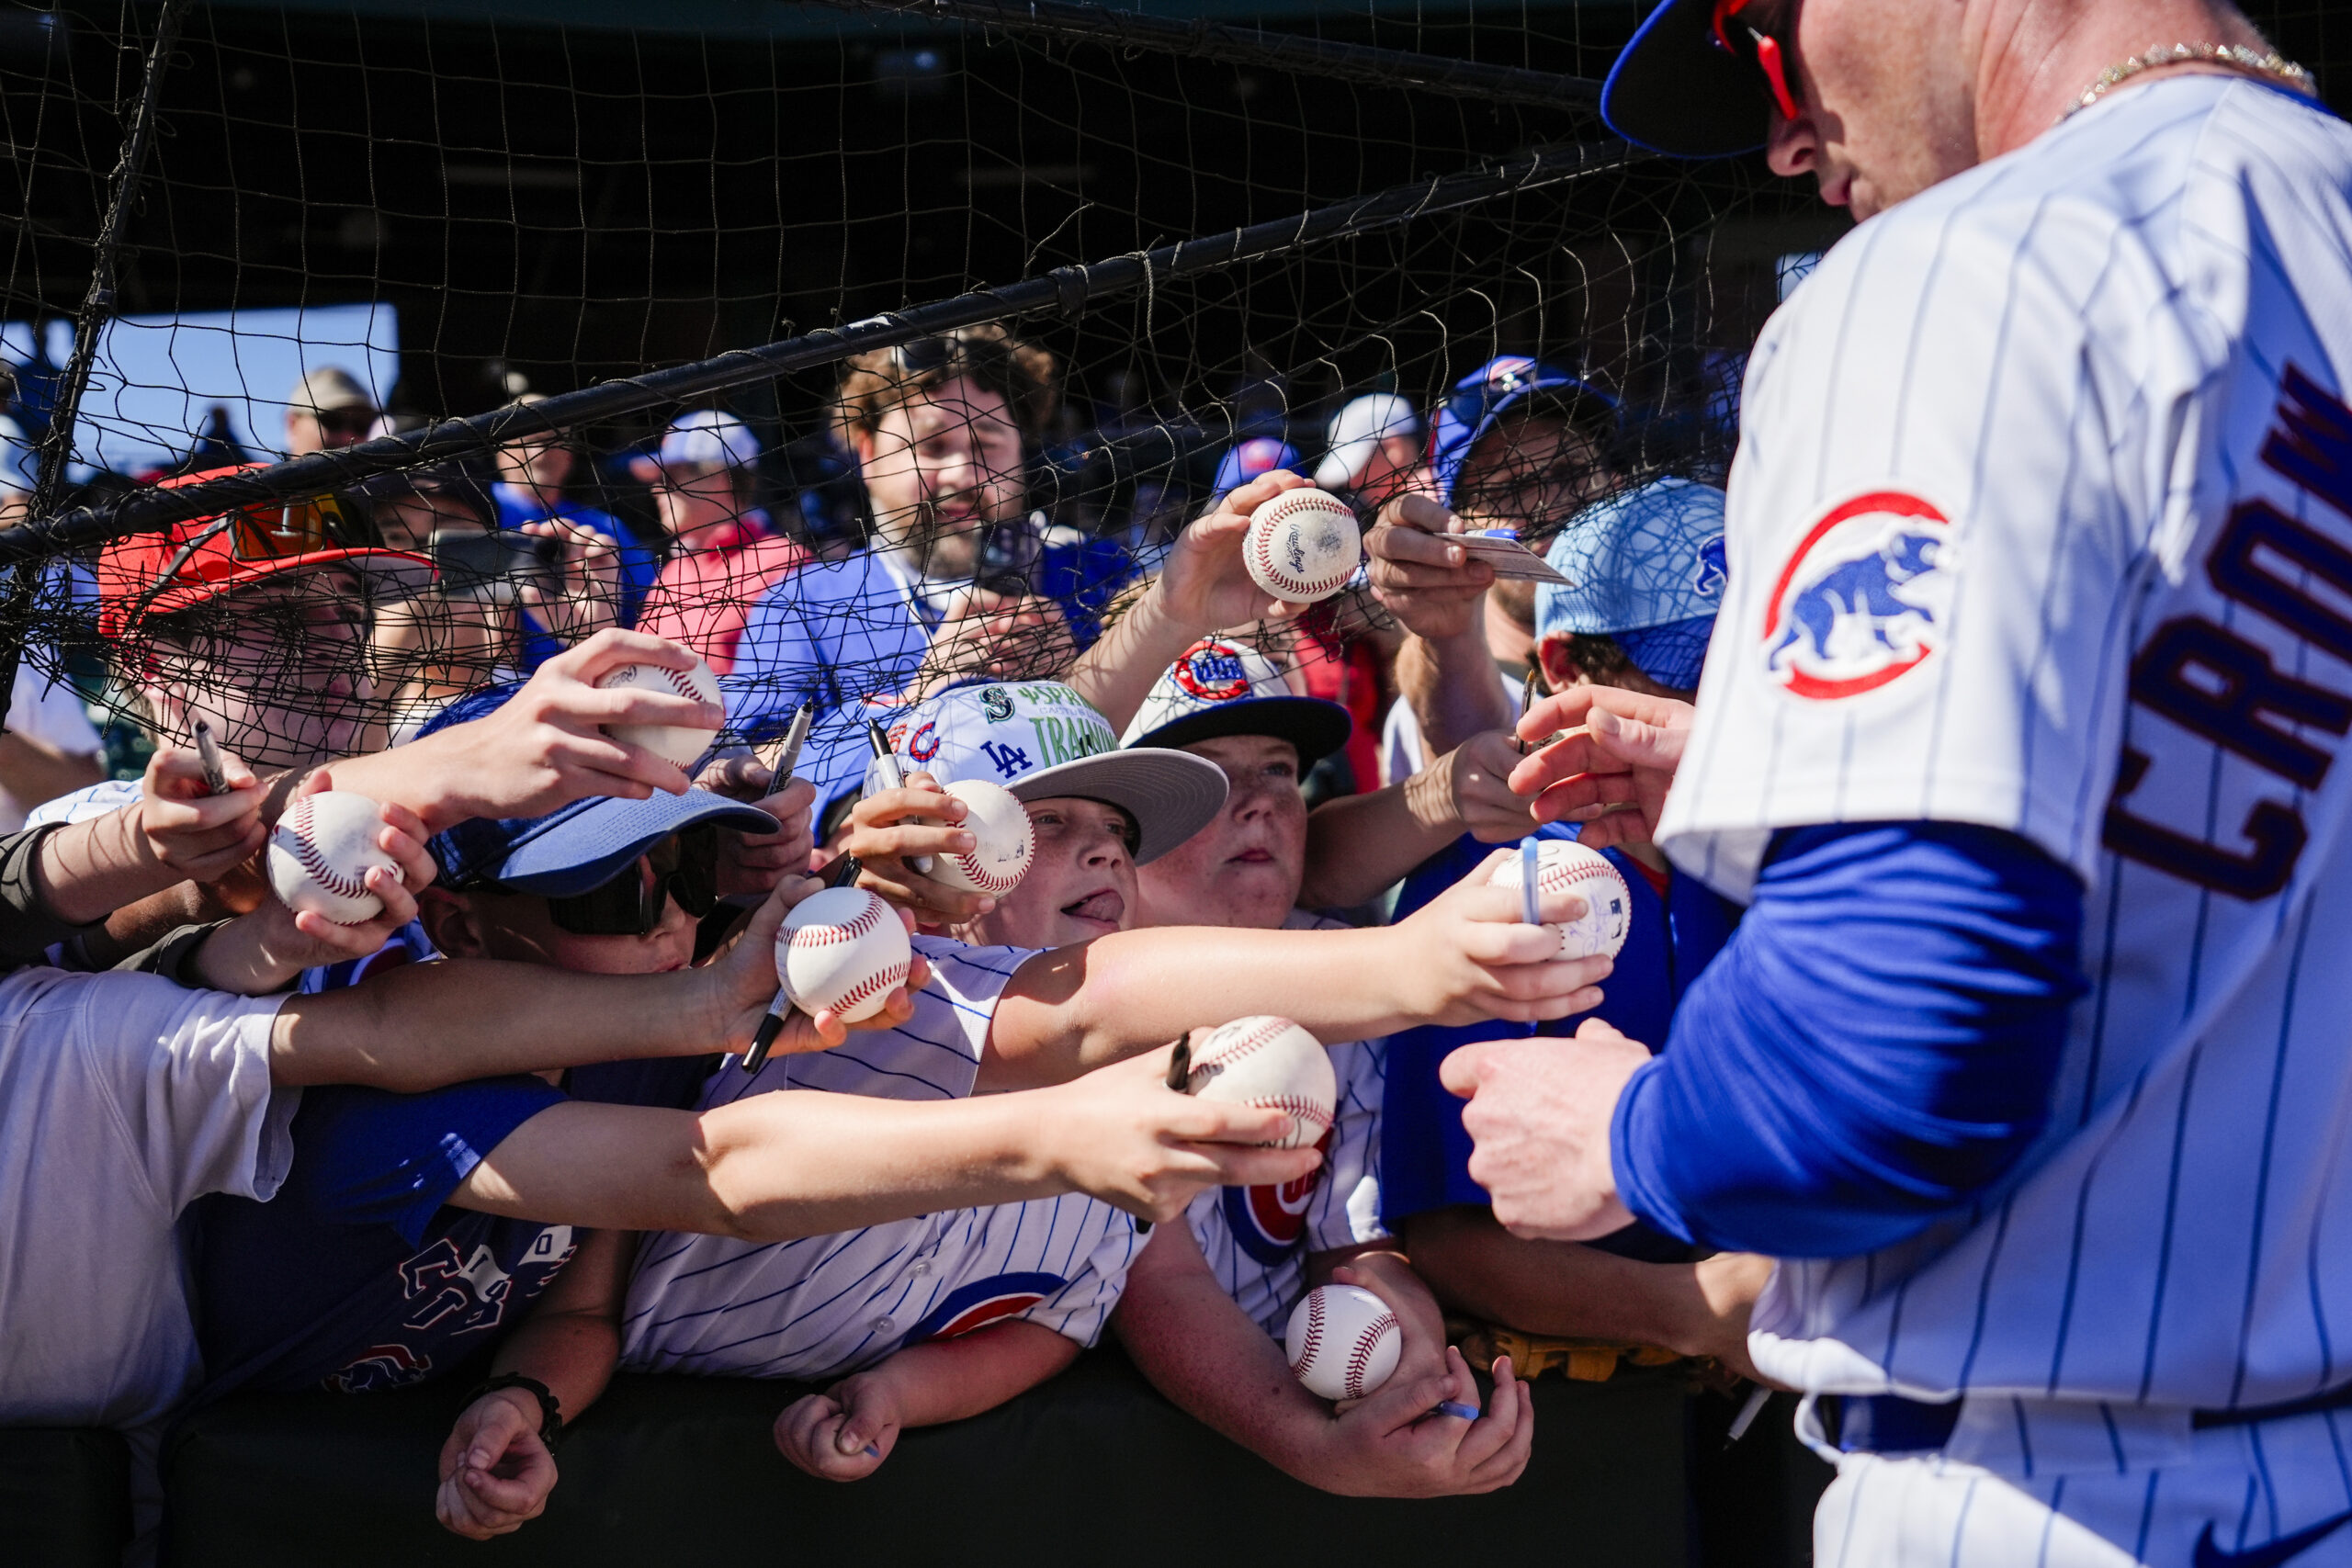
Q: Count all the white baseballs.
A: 8